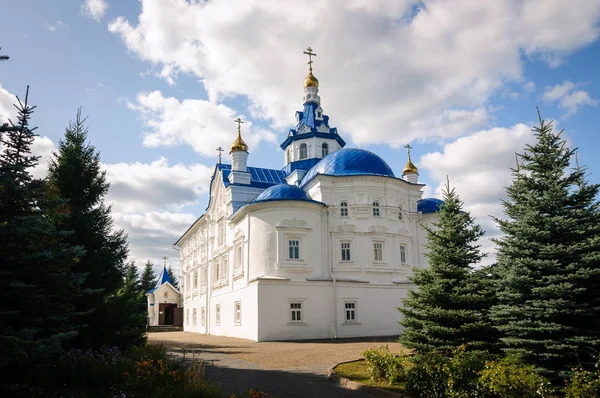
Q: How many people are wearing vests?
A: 0